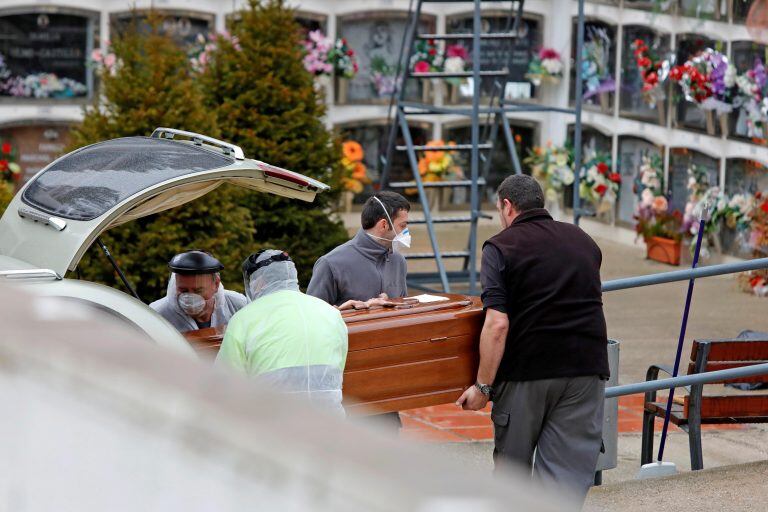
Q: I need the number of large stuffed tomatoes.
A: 0